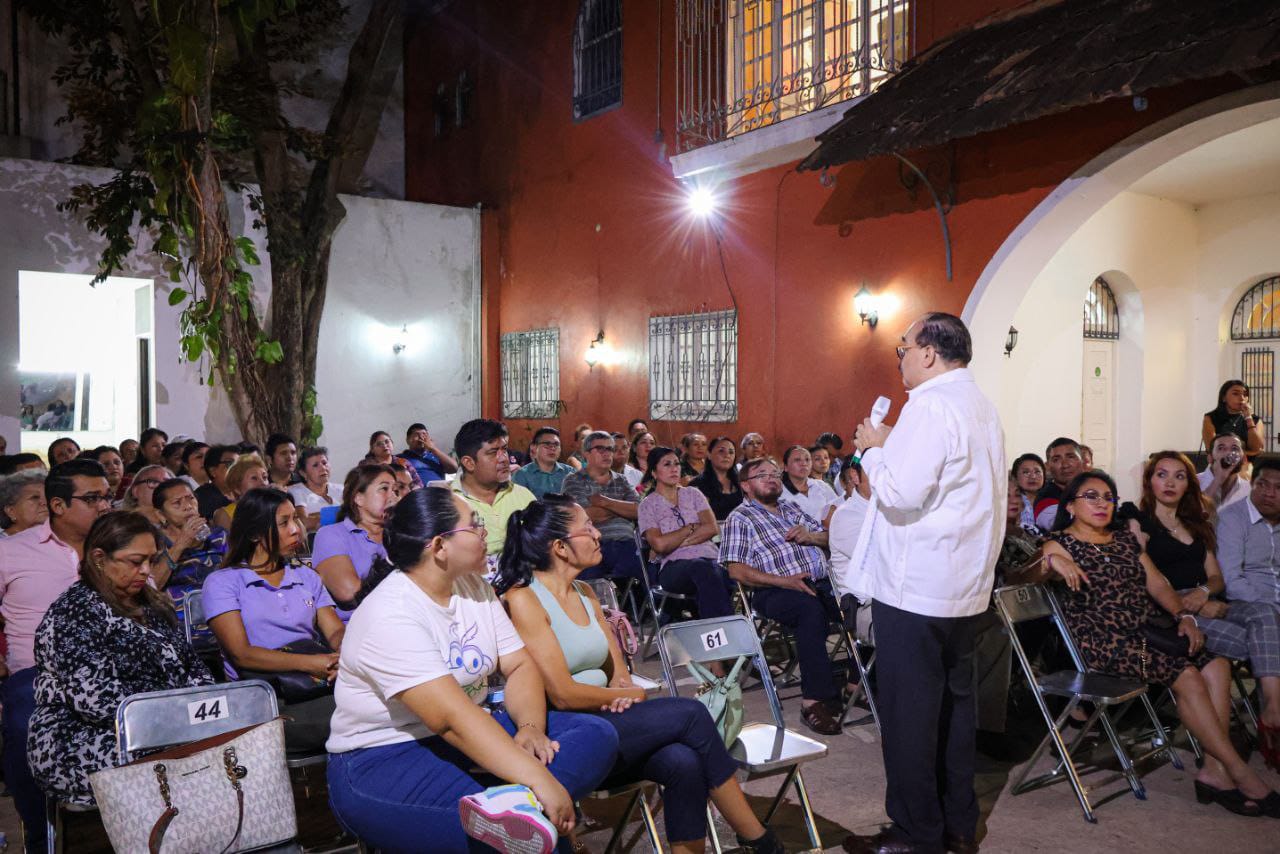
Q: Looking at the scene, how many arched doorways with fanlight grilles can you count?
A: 2